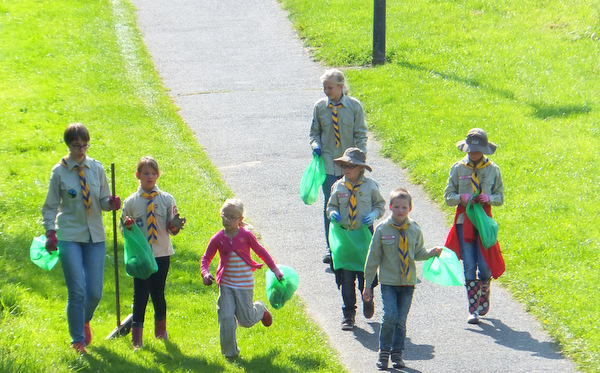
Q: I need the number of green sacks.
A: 7